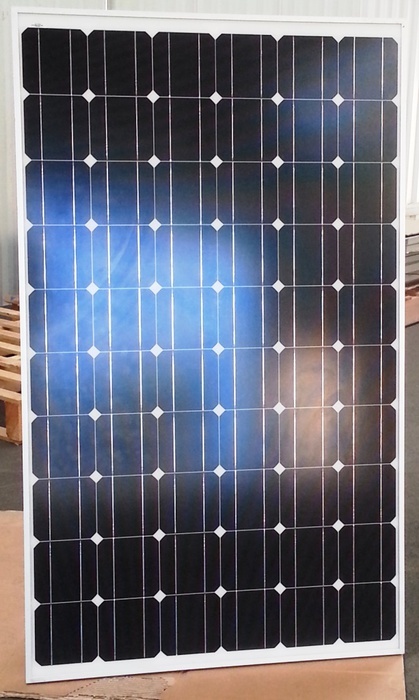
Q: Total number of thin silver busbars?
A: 12